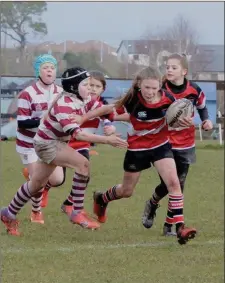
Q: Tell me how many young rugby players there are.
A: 5